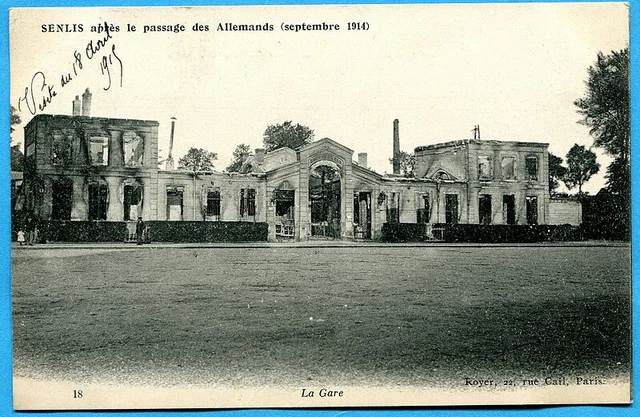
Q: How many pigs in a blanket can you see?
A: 0